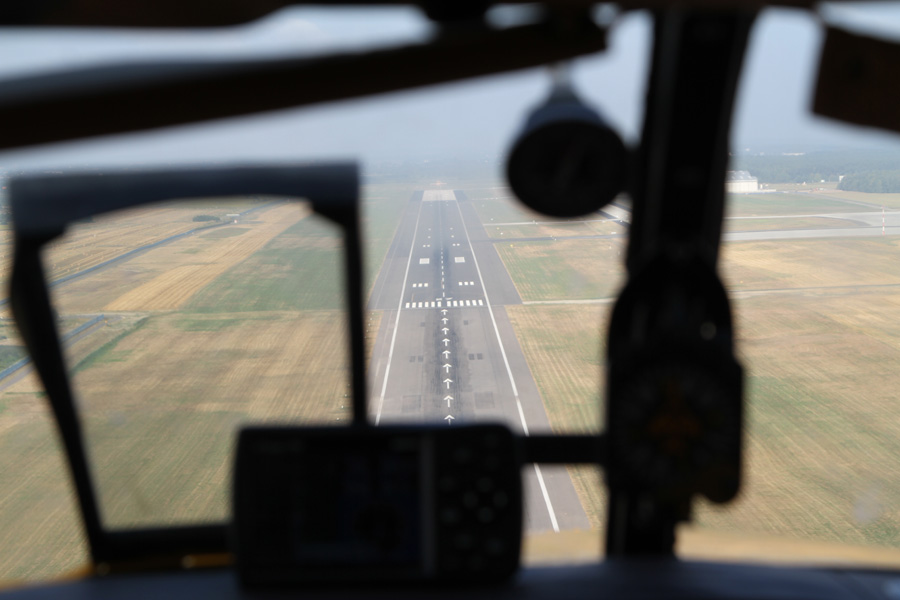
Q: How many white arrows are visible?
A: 9